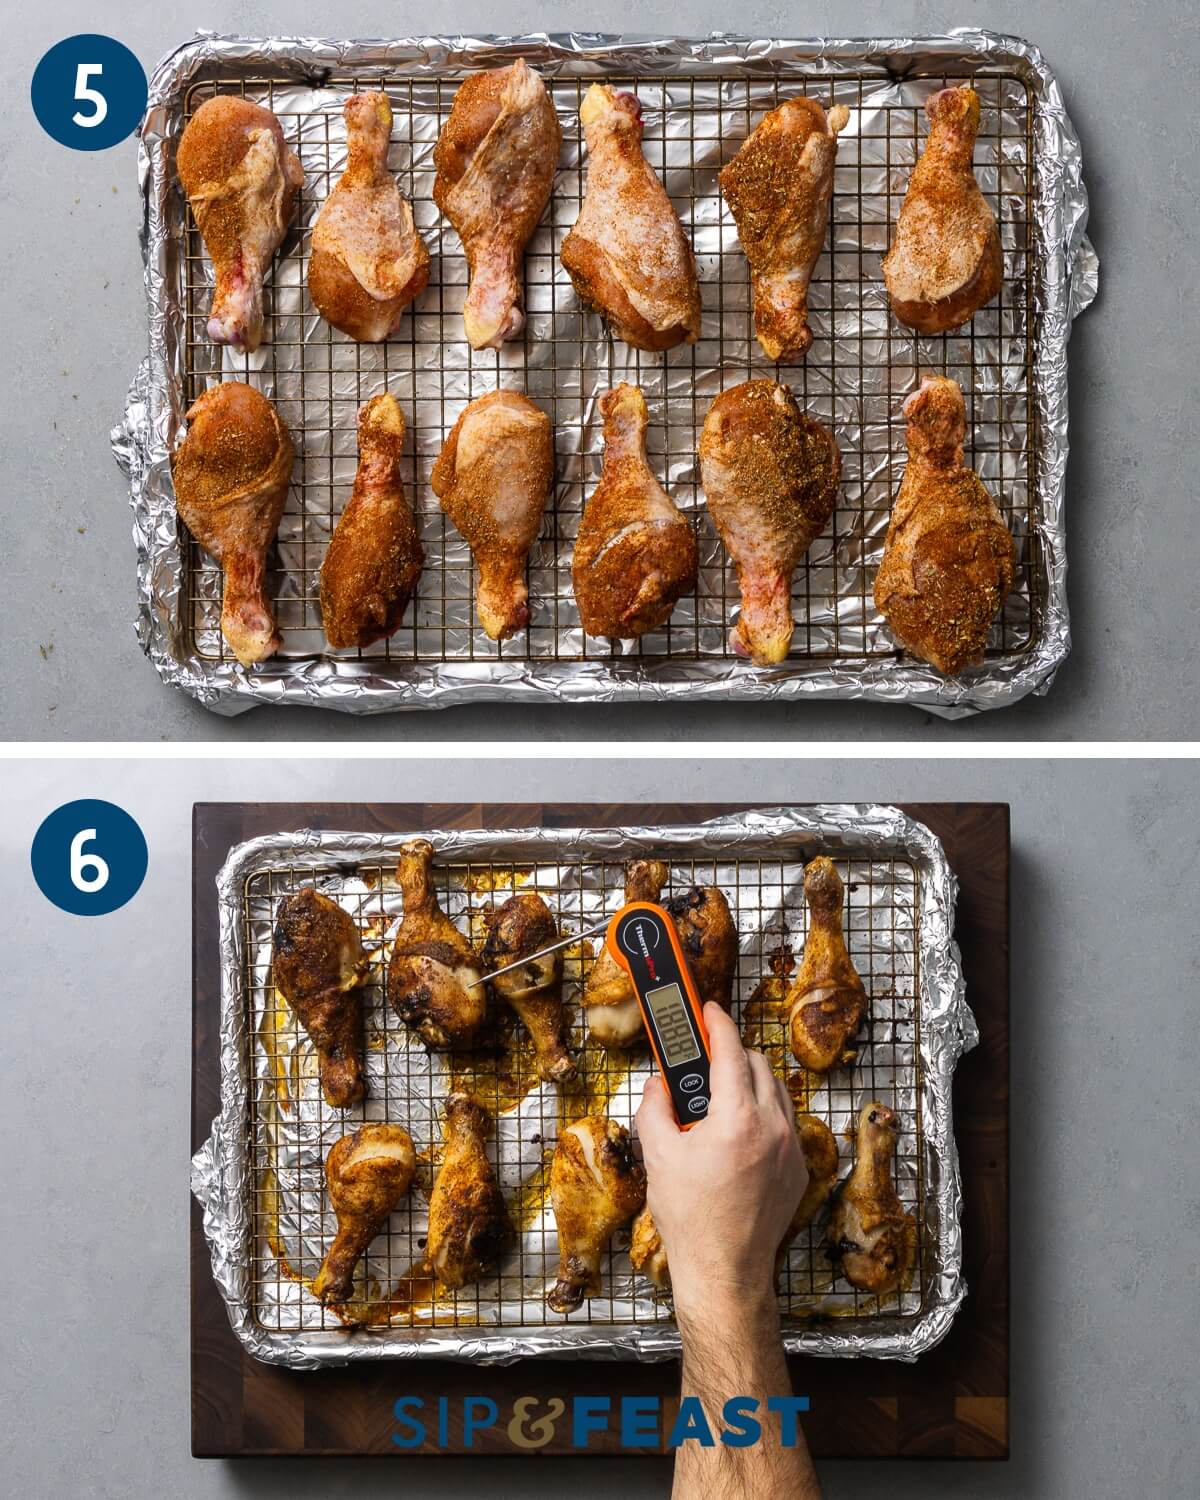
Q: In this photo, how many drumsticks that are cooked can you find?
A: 12